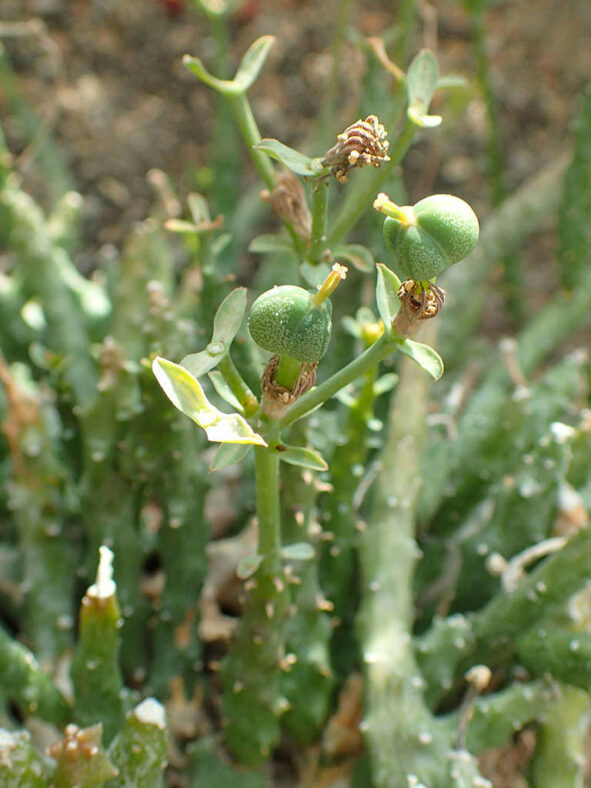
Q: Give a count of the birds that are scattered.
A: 0